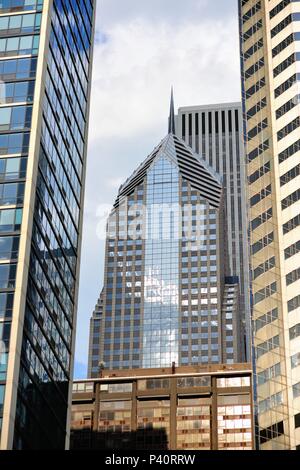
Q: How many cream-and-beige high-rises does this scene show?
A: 1